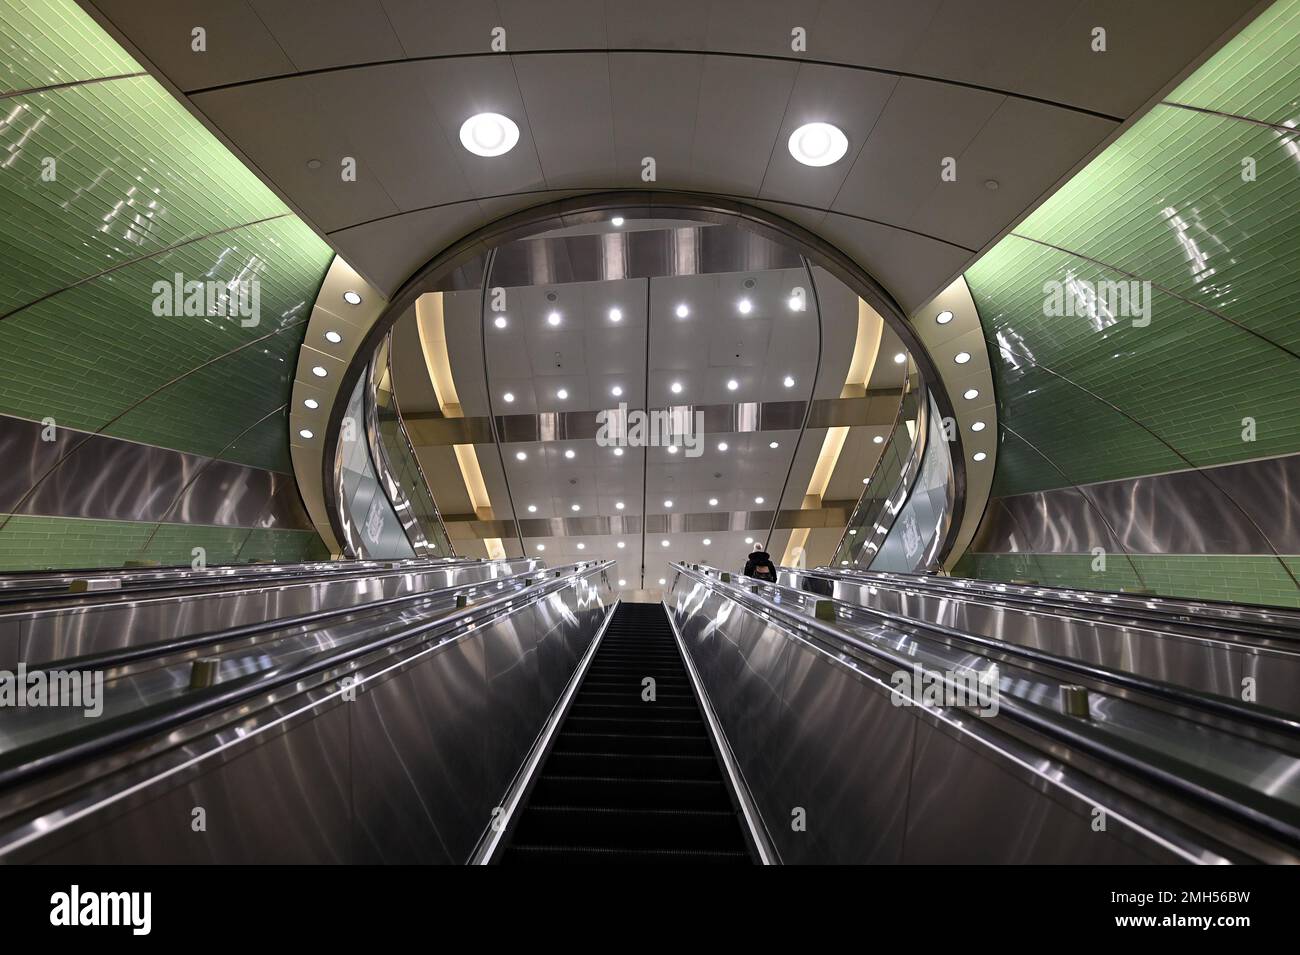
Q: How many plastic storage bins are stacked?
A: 0